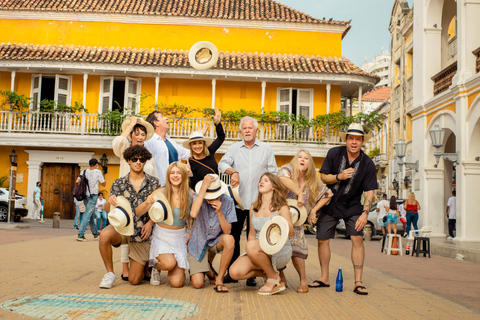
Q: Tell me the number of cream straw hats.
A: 10